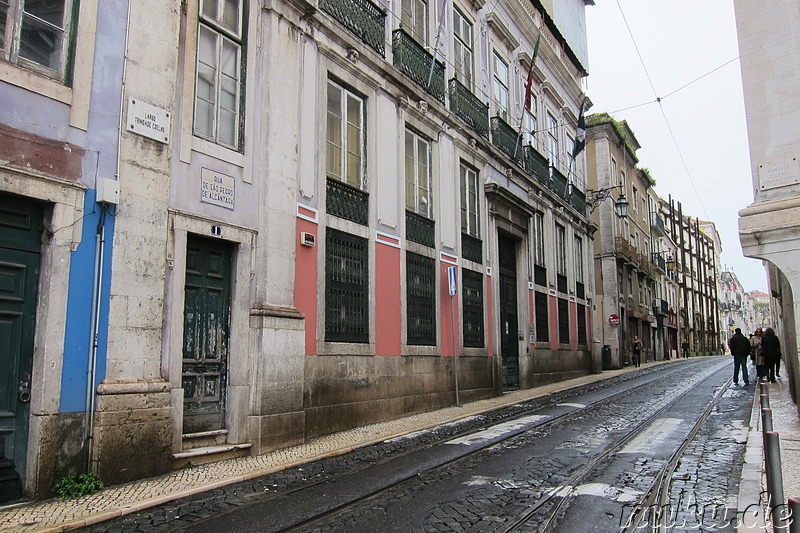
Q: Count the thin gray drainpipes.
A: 2